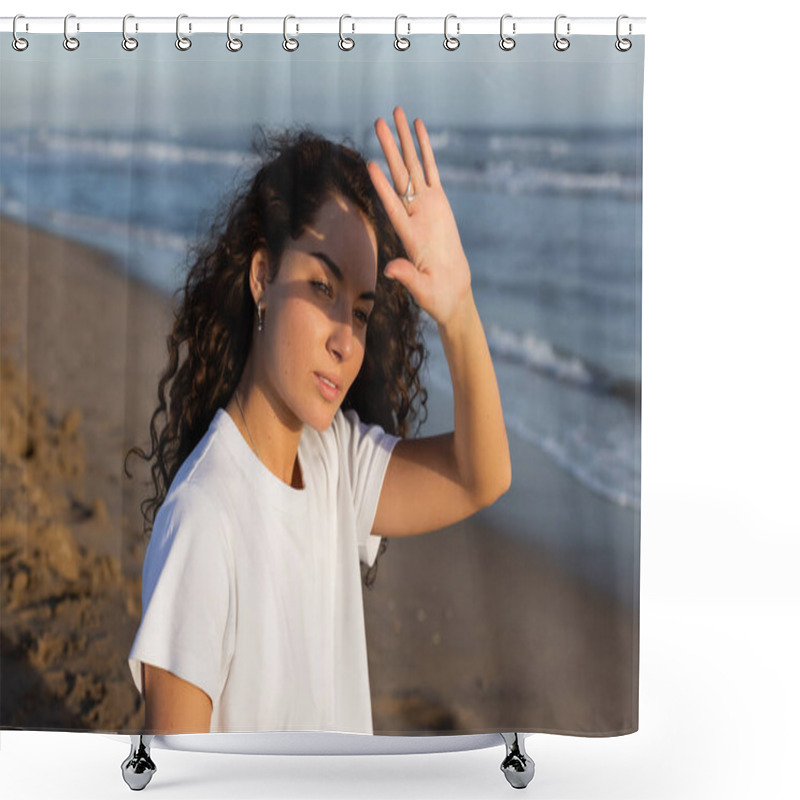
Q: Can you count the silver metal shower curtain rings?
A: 12